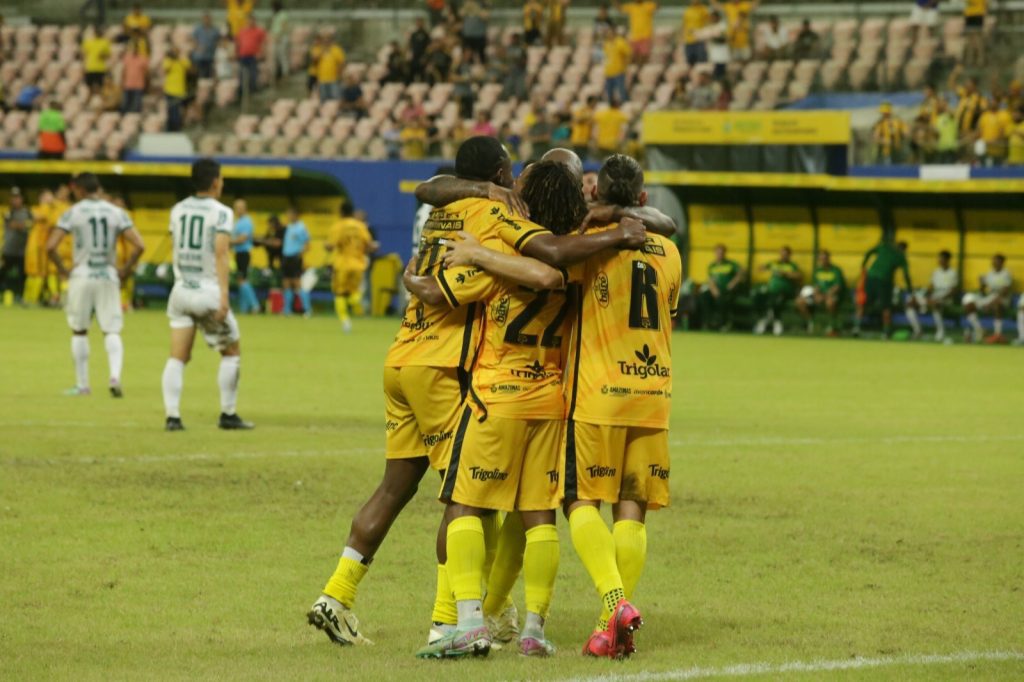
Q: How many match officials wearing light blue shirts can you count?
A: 2